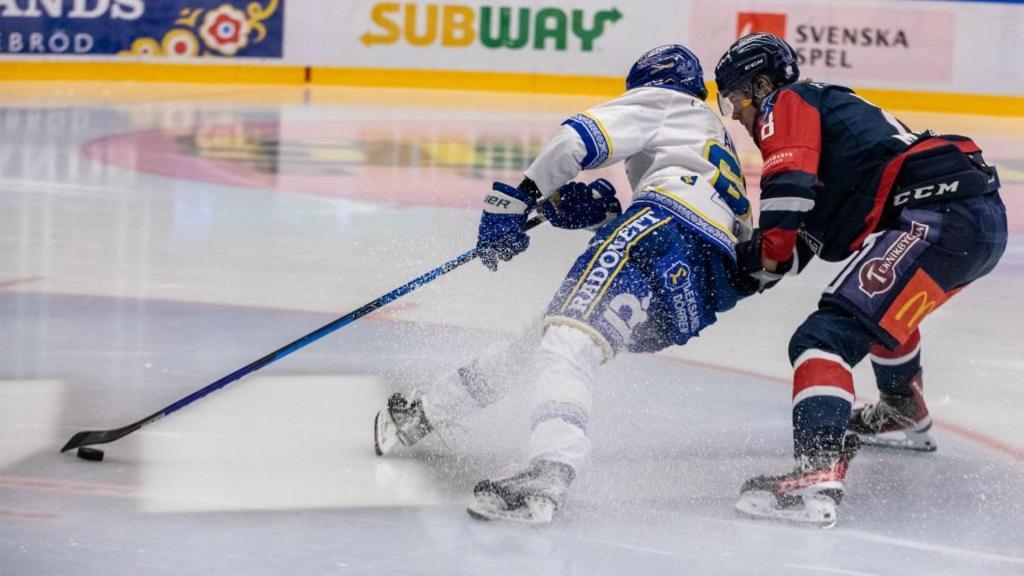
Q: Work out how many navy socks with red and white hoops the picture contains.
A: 2